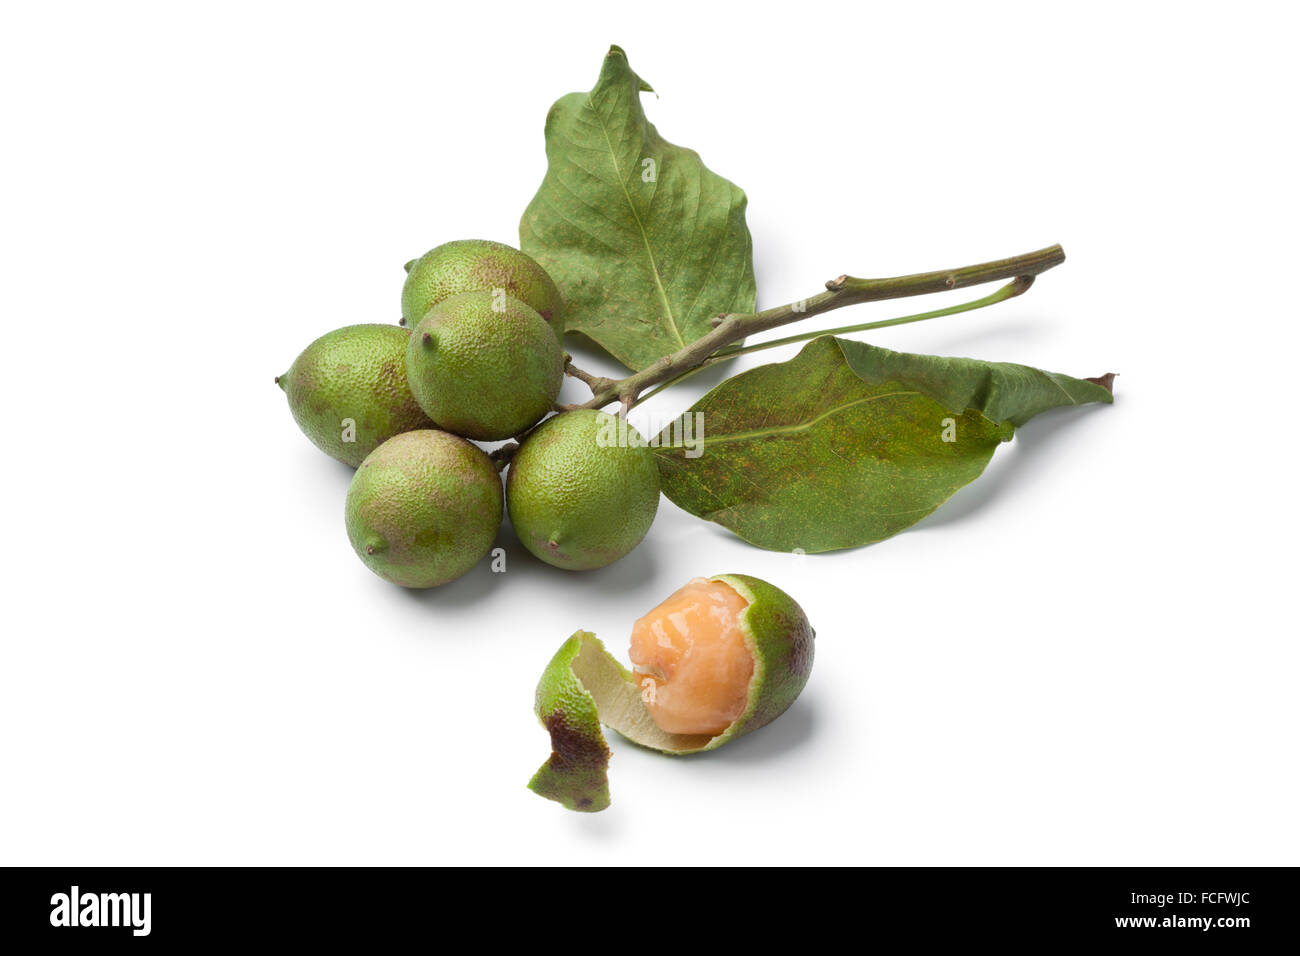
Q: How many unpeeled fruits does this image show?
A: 5